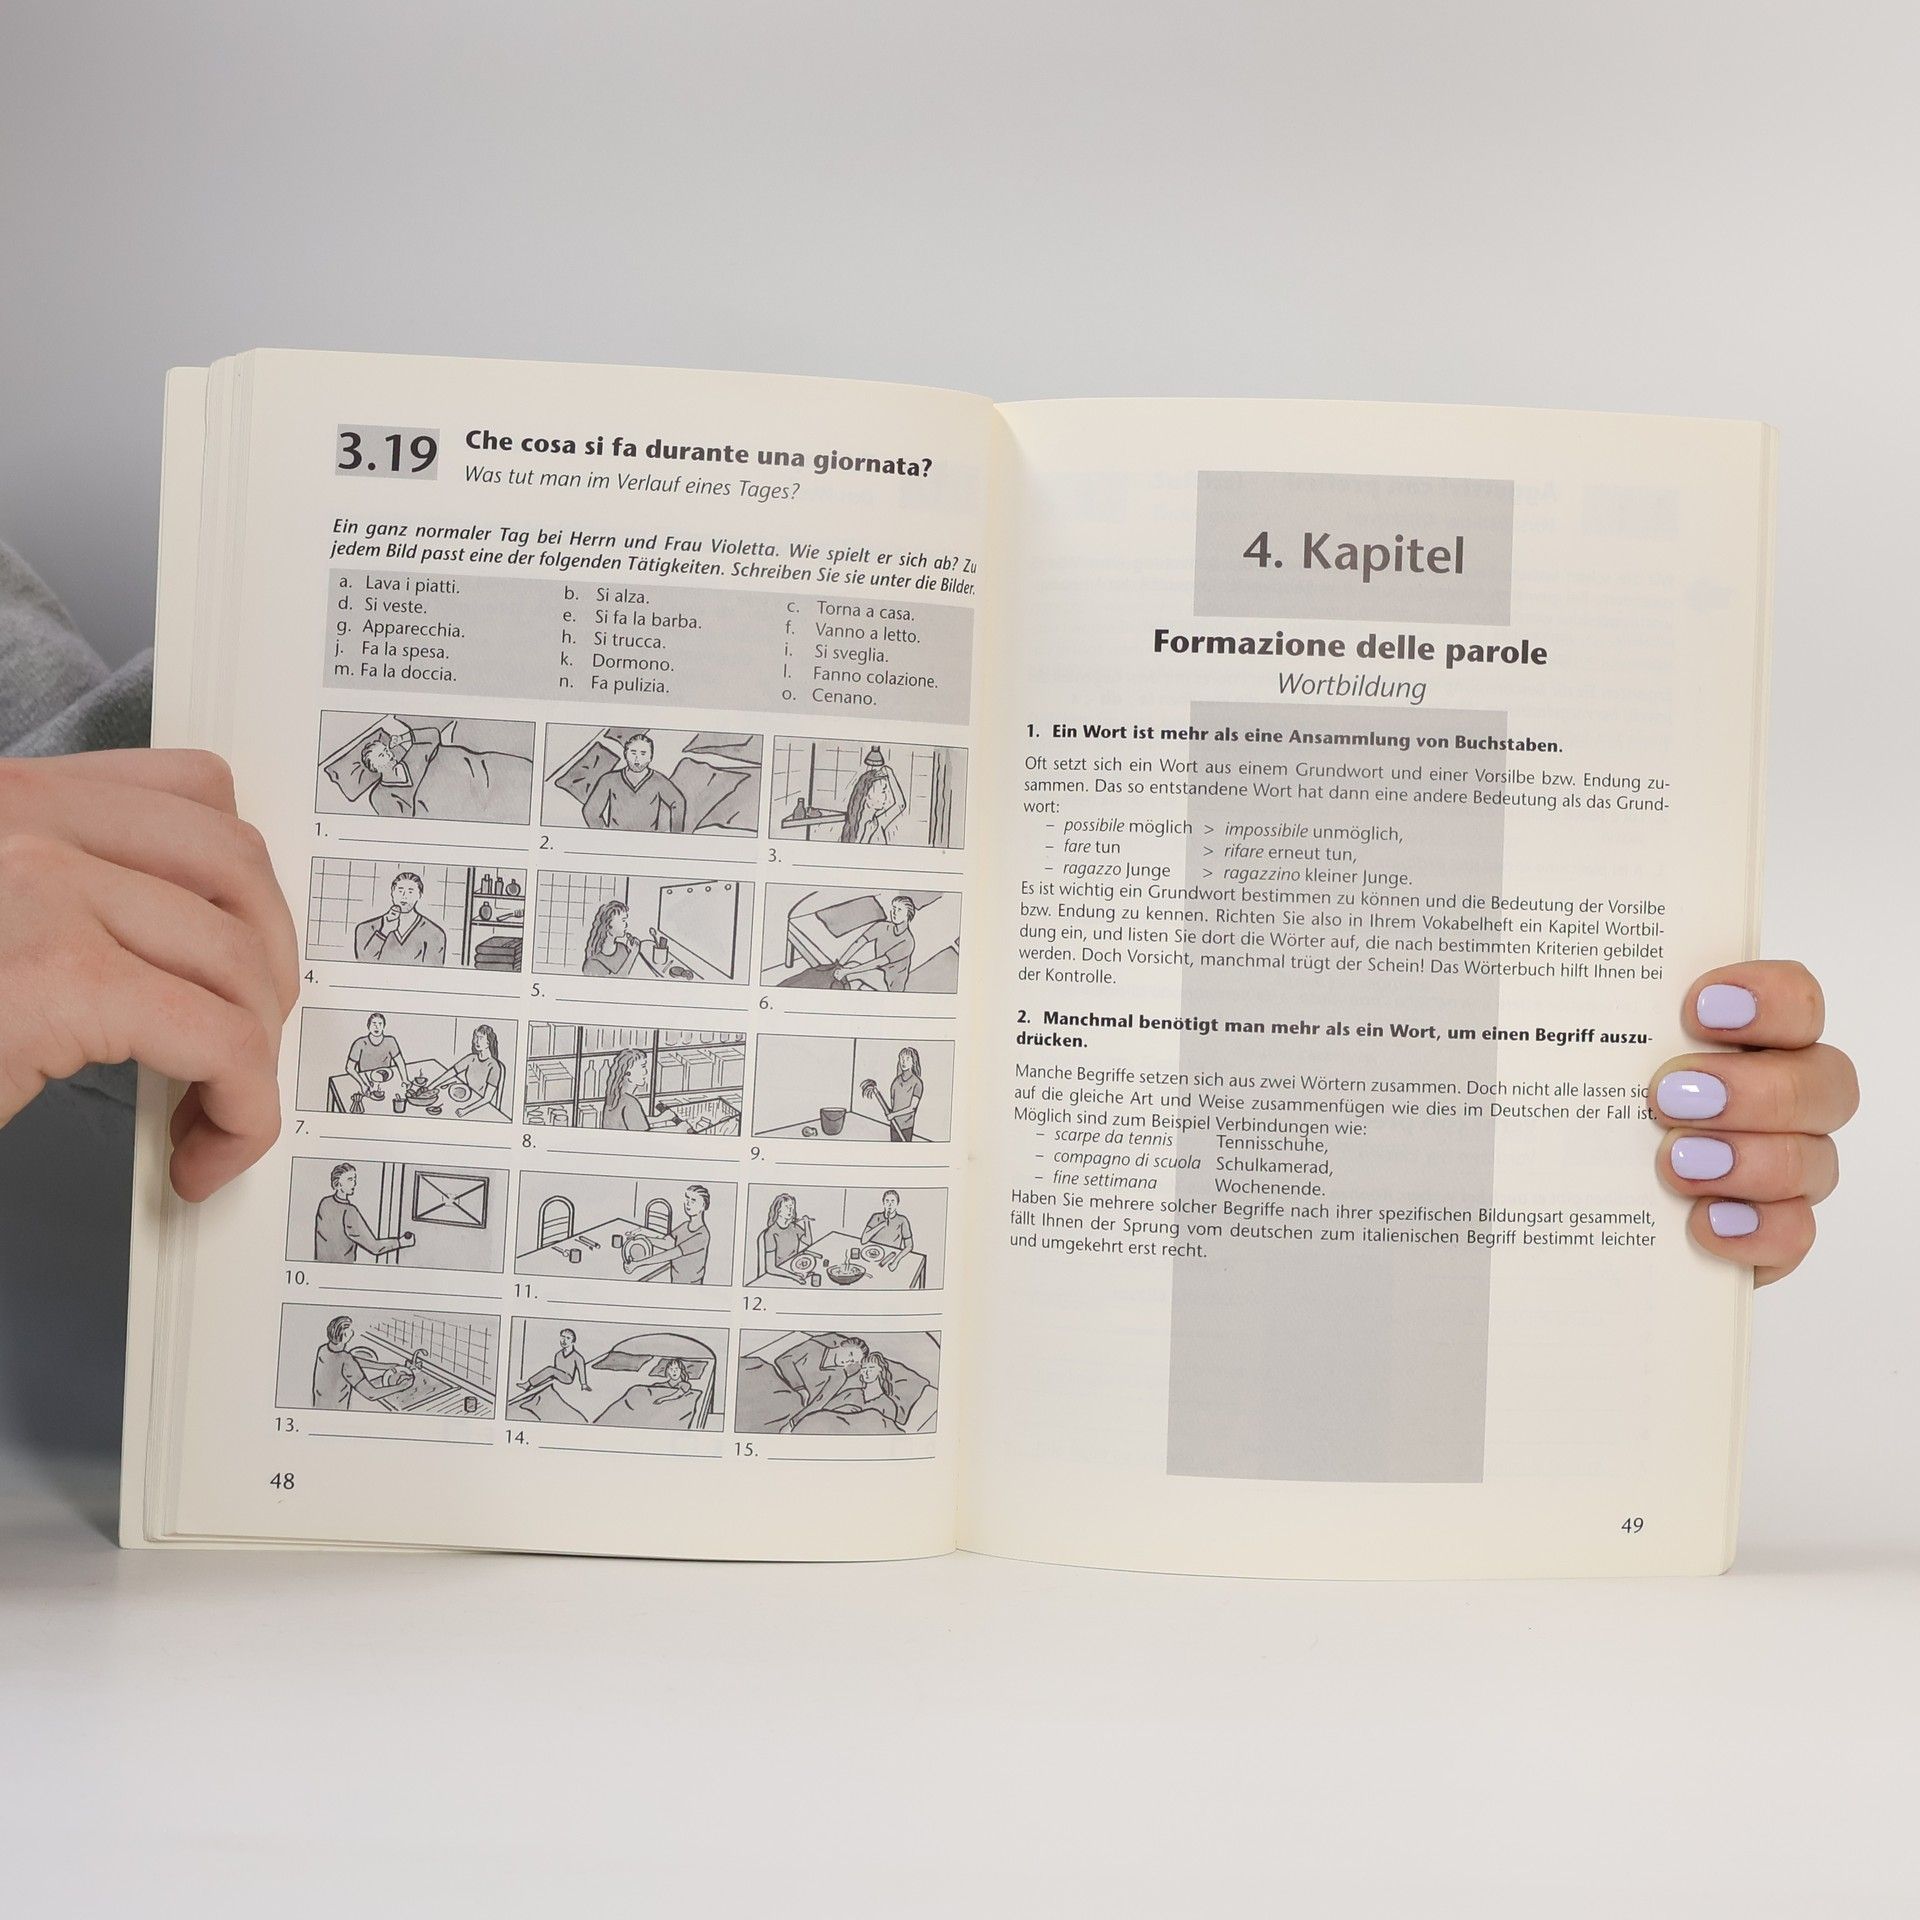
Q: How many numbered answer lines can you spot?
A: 15